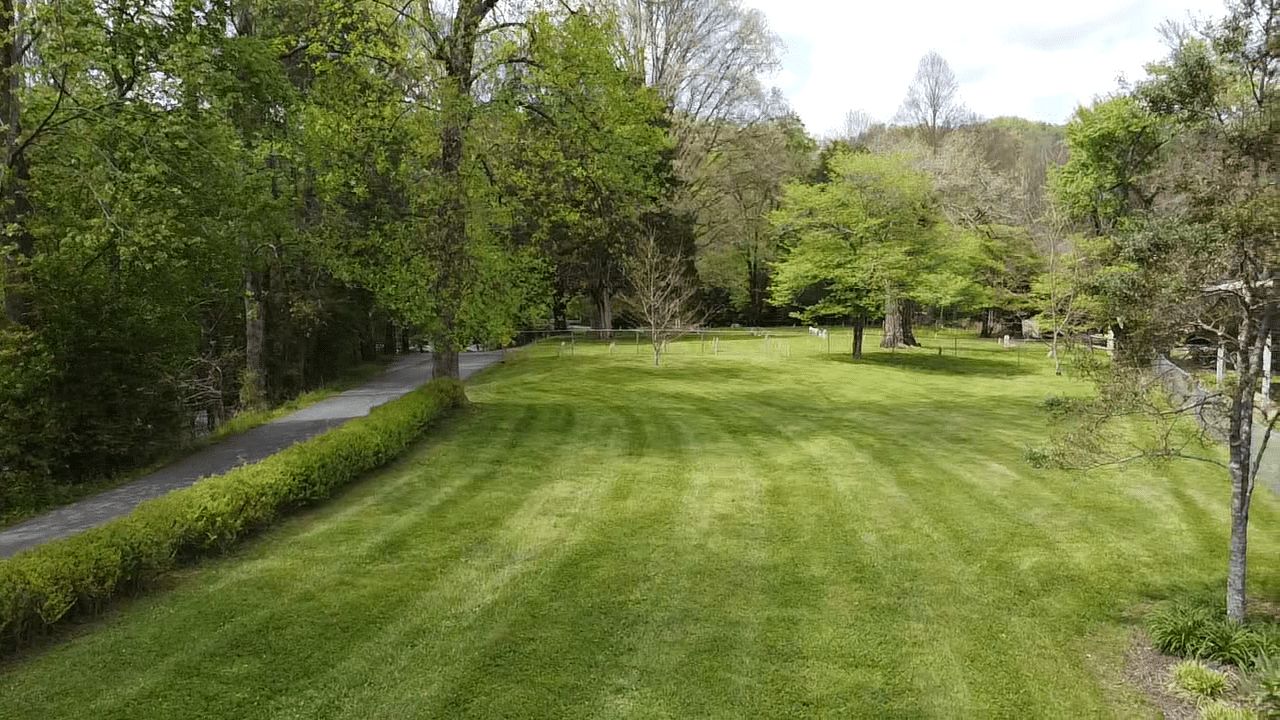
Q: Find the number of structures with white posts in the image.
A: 1